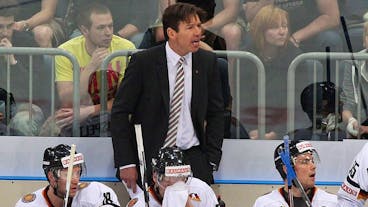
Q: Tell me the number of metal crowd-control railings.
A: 3